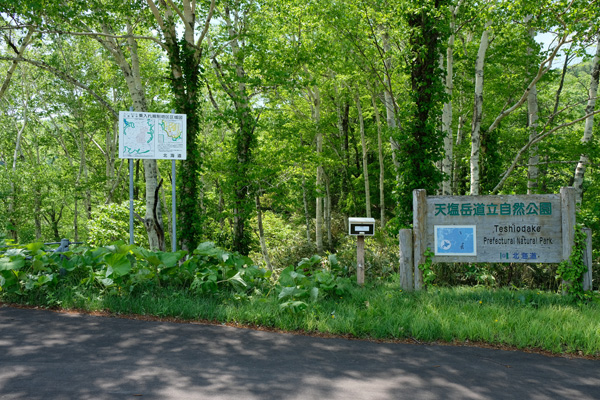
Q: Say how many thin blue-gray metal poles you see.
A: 2